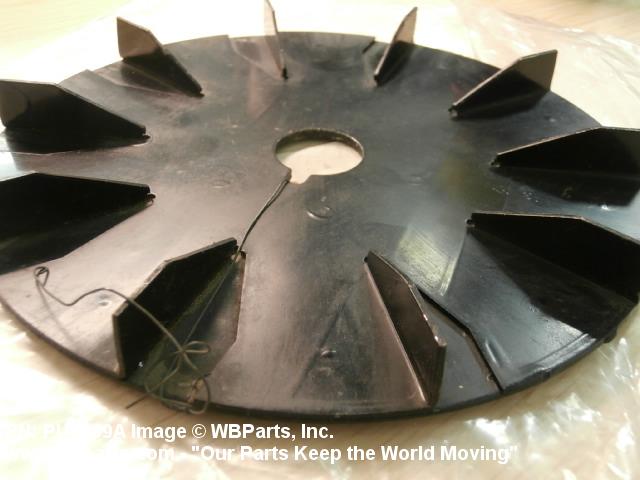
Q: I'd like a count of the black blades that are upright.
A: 10